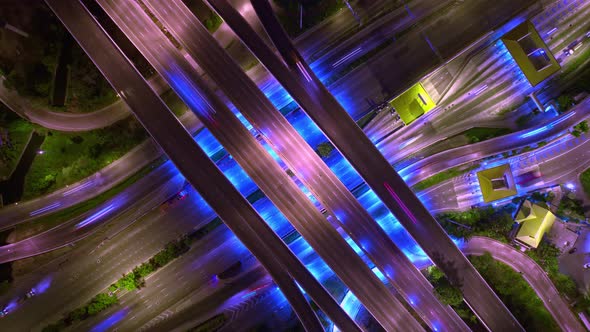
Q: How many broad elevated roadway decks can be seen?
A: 4